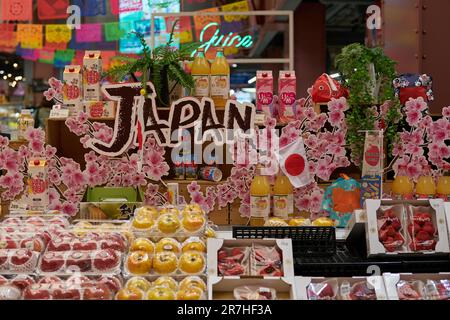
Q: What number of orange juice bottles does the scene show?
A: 7